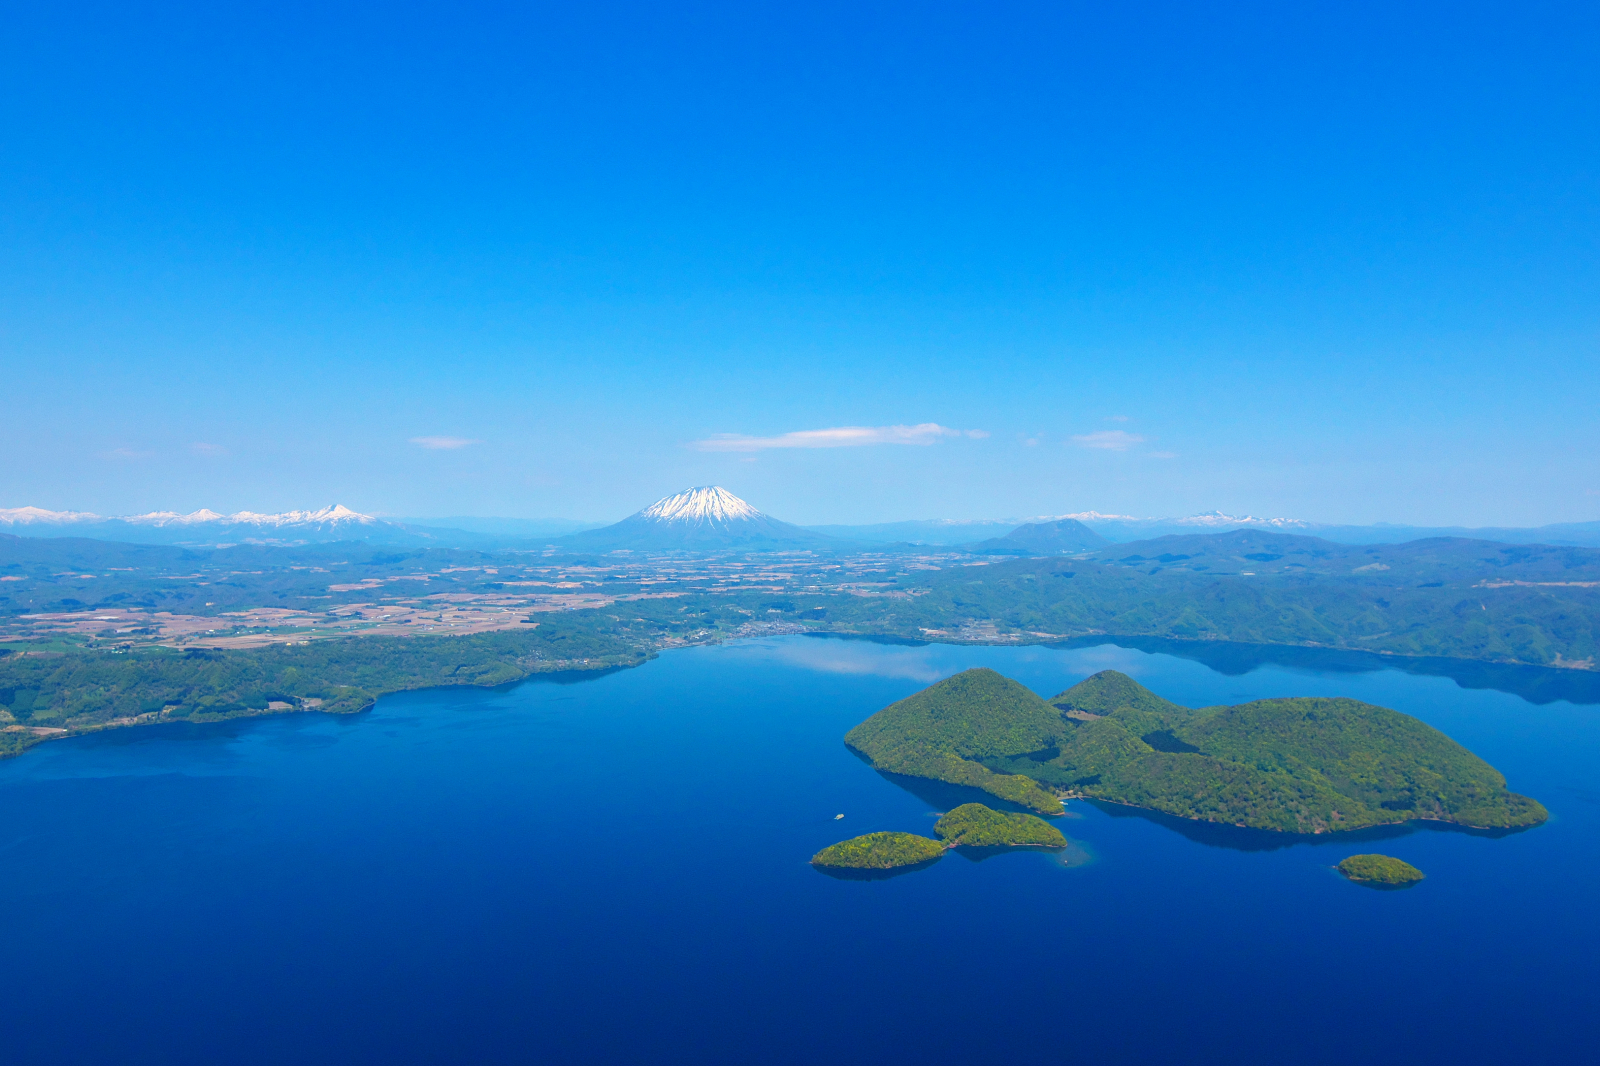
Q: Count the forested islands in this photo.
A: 4